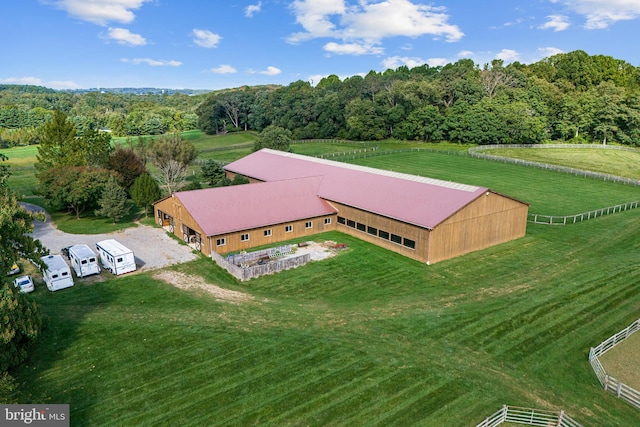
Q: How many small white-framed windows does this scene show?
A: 6